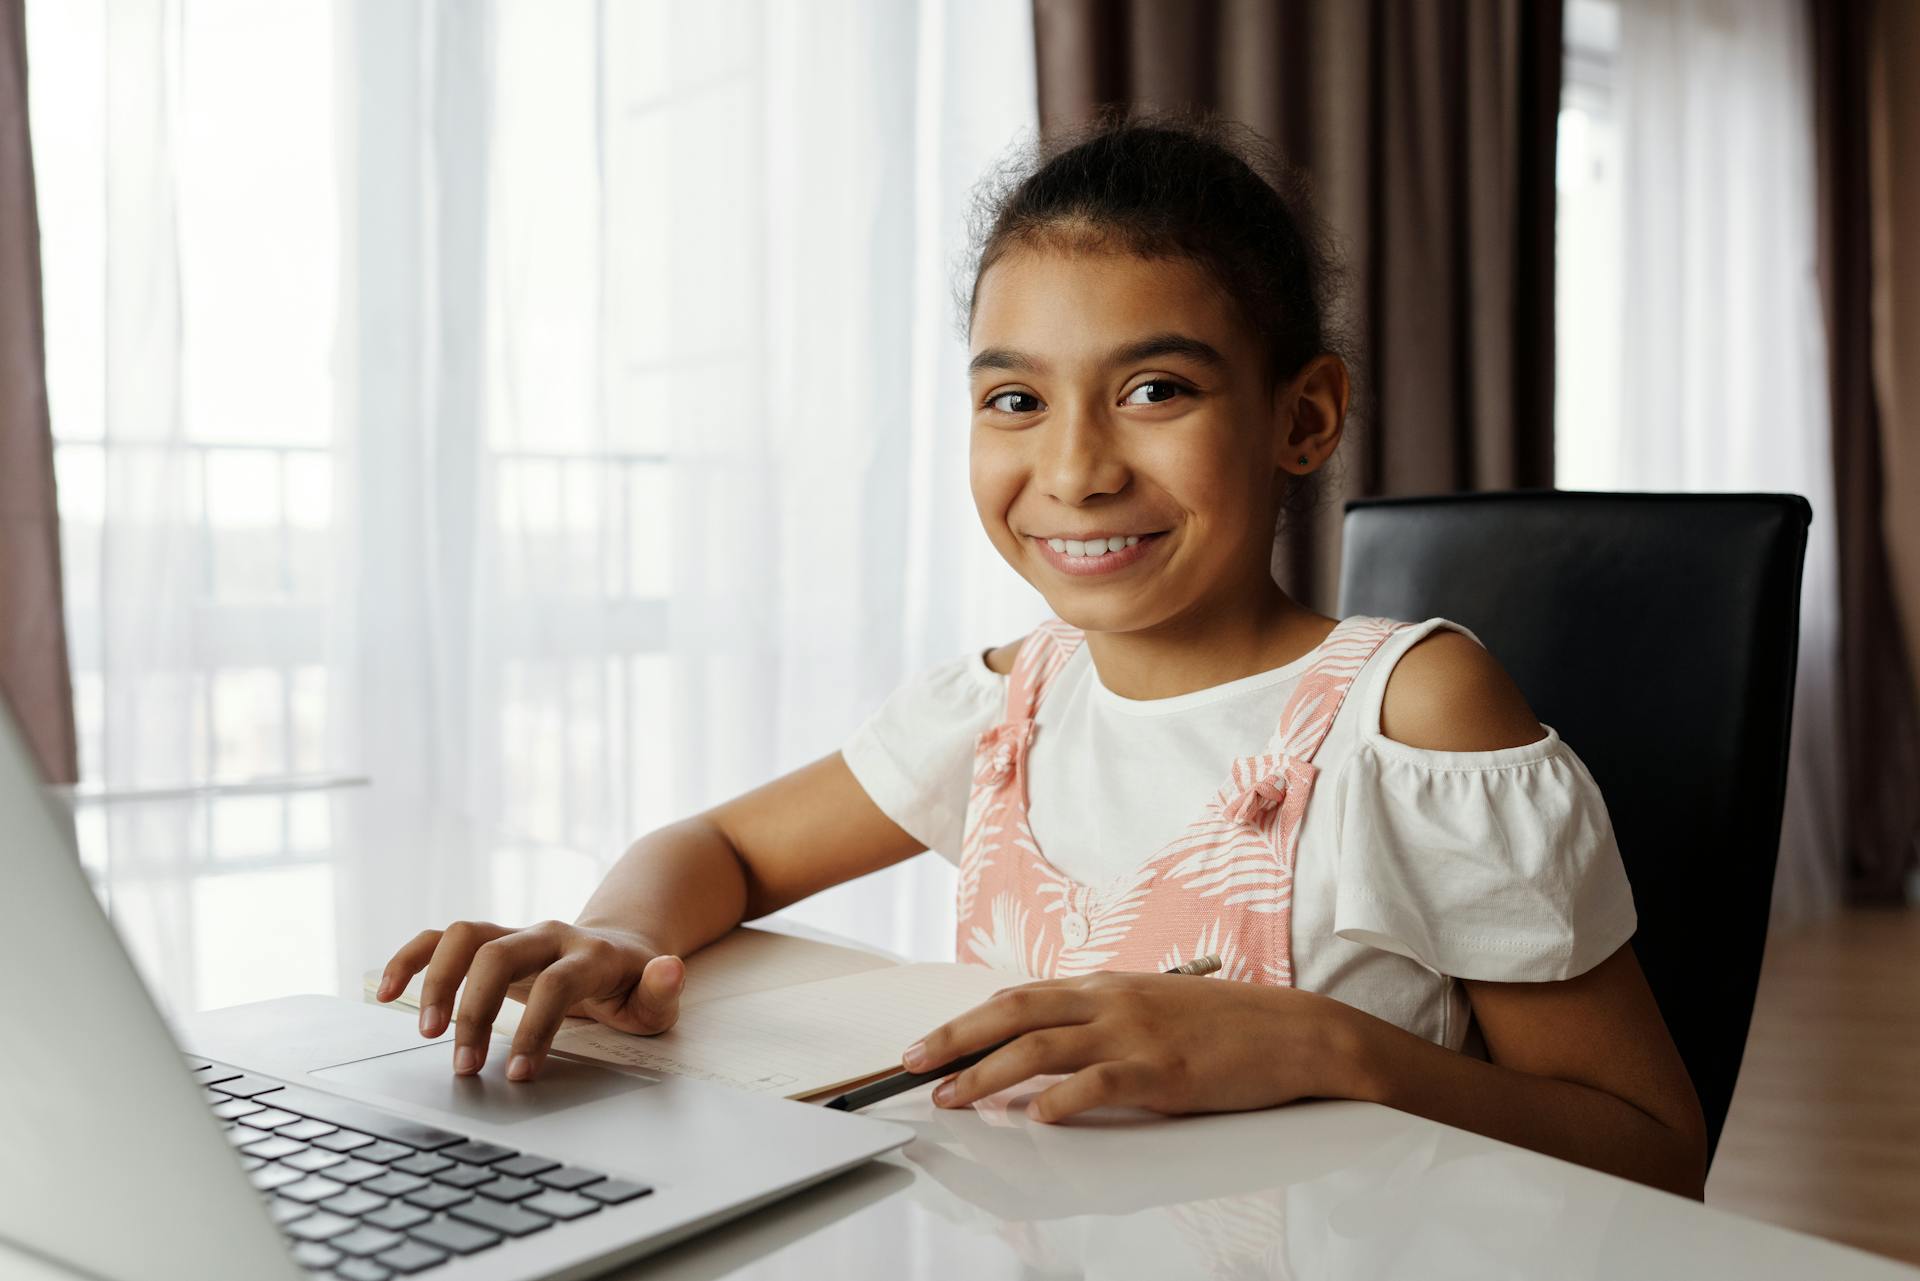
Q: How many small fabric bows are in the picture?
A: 2